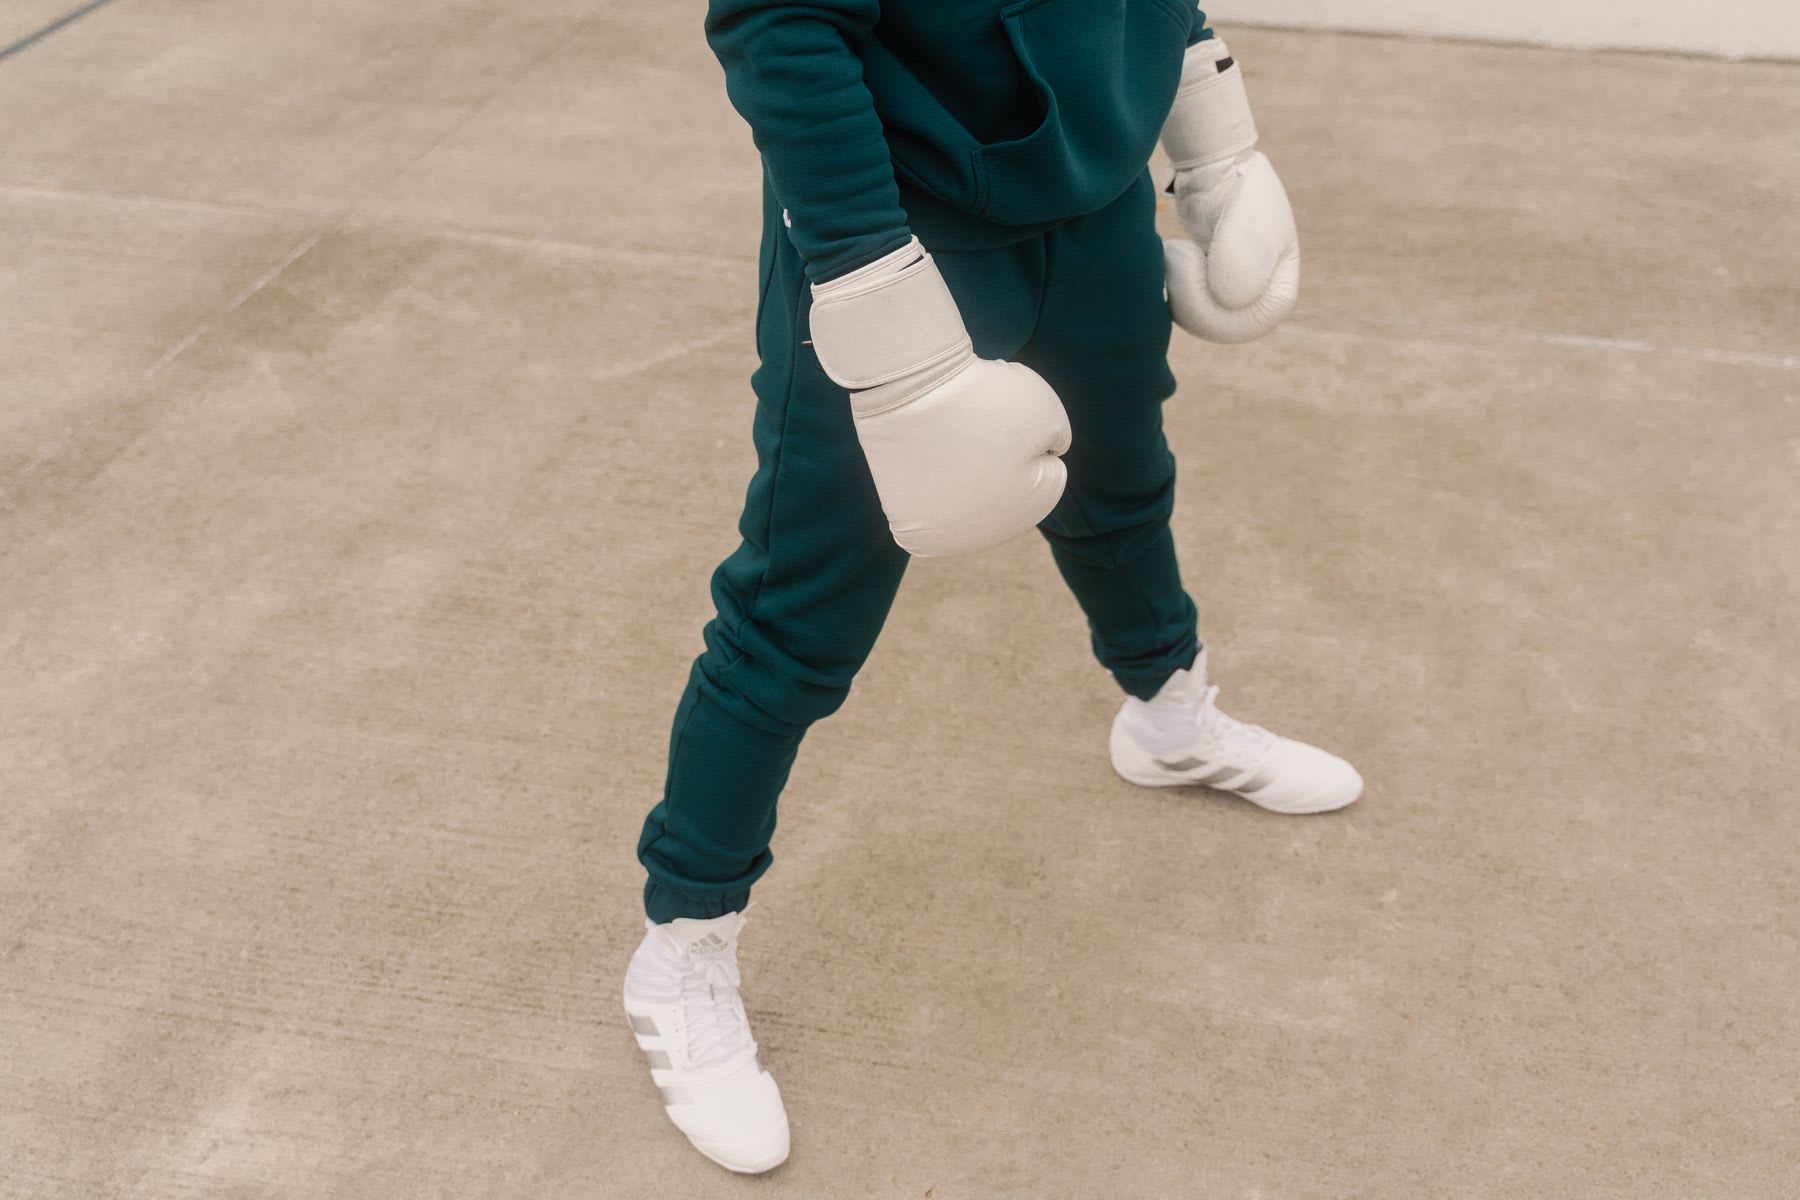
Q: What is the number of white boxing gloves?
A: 2